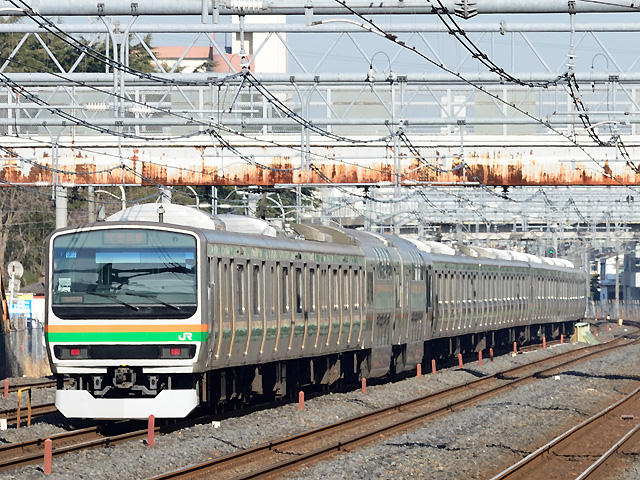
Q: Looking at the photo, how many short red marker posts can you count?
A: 13